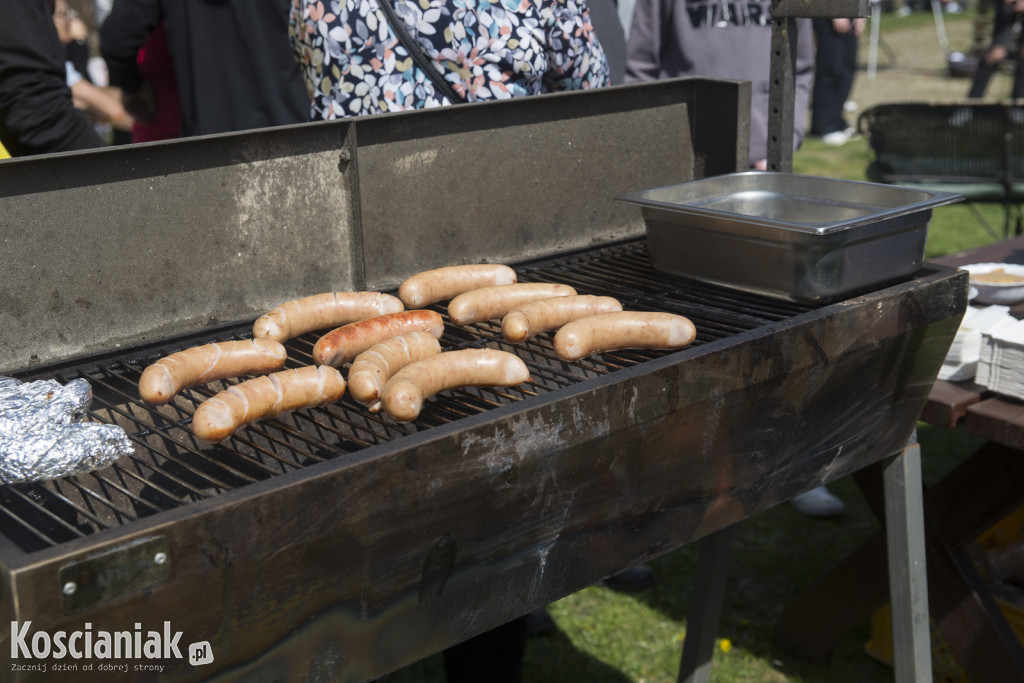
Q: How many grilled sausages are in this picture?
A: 10